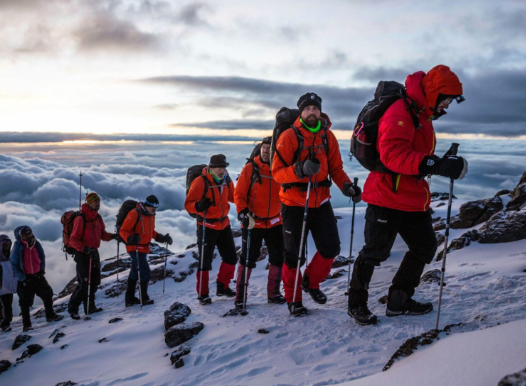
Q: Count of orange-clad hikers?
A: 4